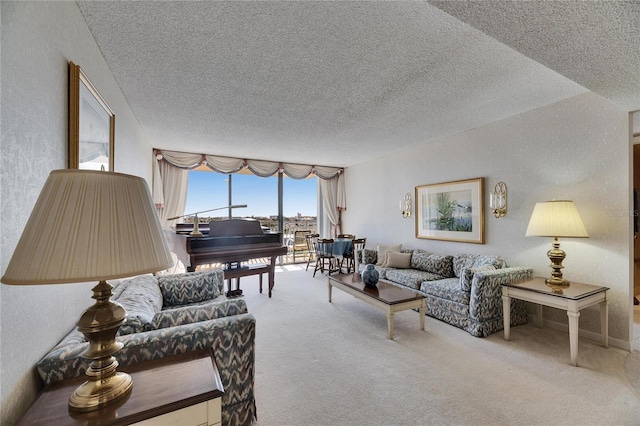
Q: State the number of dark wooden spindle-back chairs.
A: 4